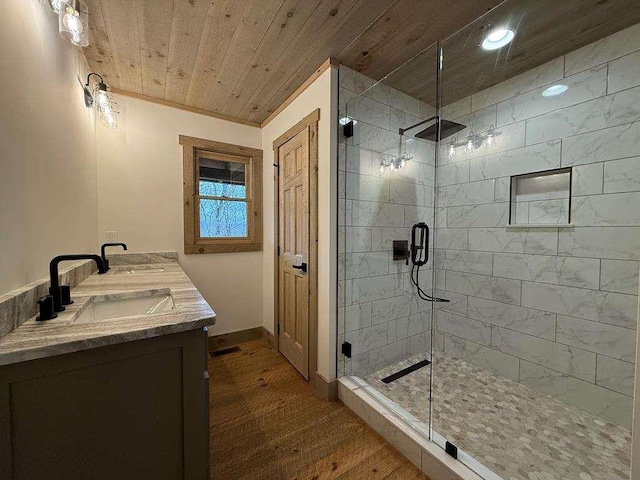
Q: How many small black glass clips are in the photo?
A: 3